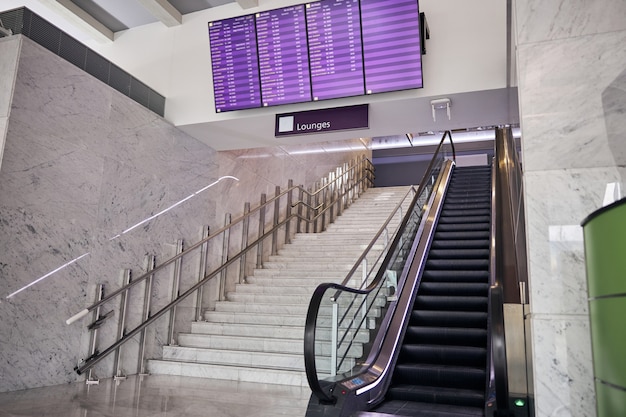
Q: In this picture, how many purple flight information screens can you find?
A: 4